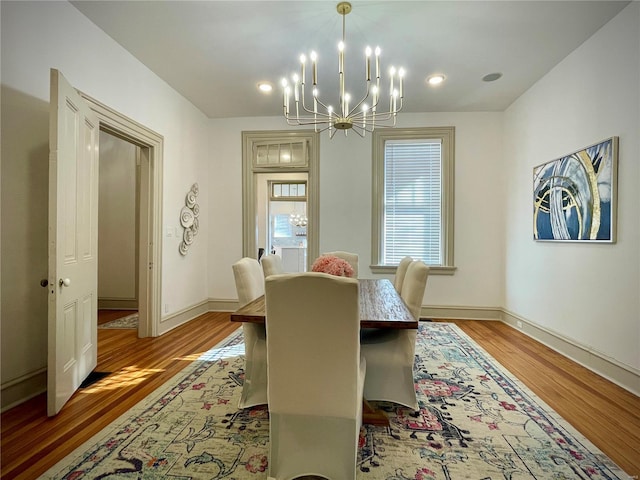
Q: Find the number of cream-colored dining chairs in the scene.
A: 6